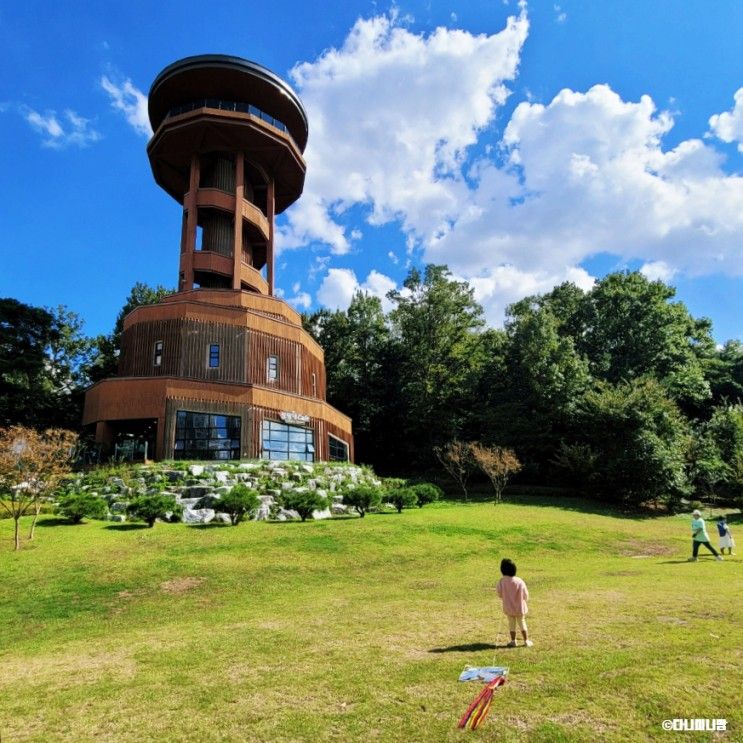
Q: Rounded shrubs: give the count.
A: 7